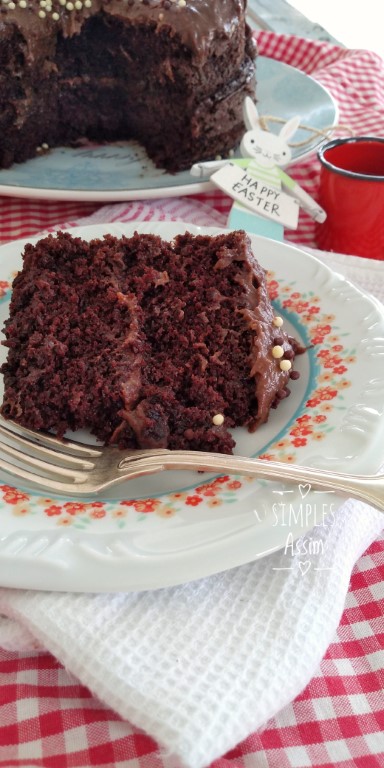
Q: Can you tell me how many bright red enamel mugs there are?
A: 1